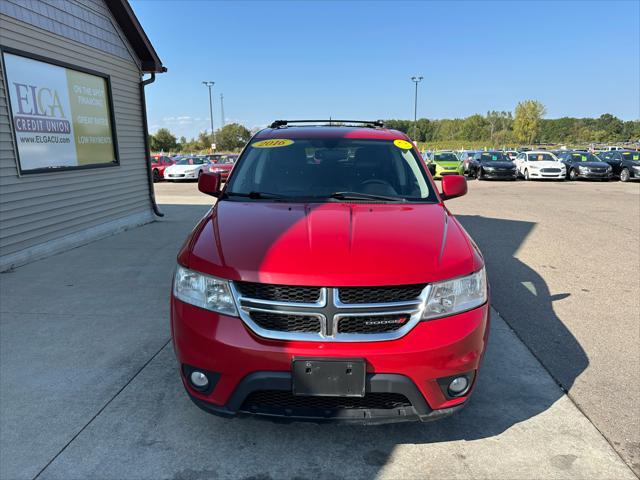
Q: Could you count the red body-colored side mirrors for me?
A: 2